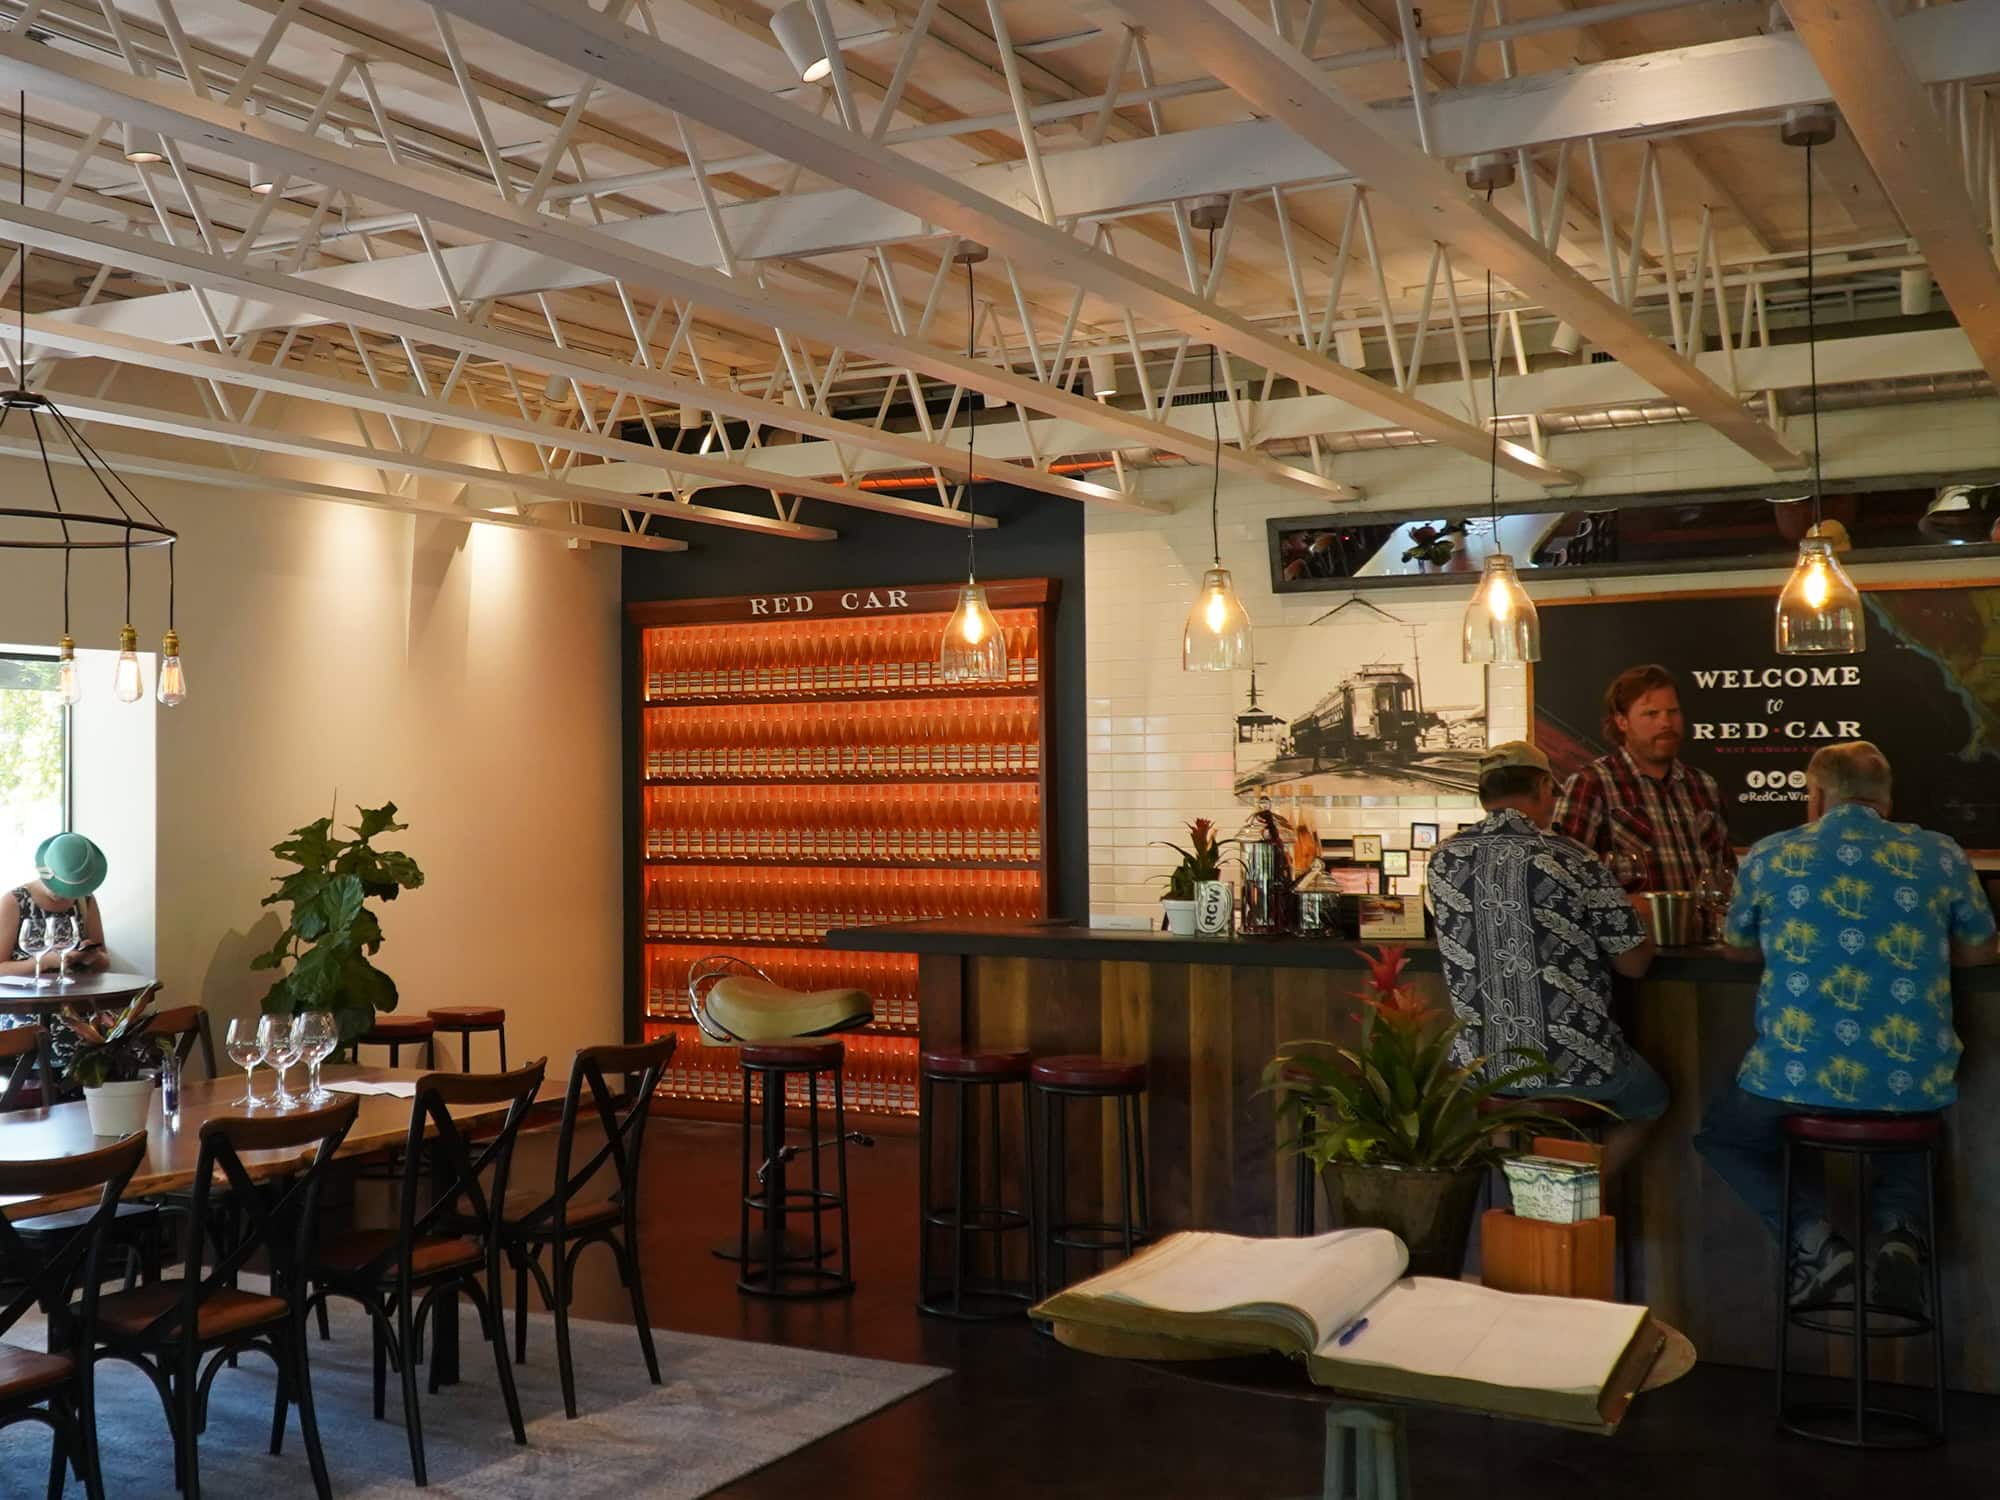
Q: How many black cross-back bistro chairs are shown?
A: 6